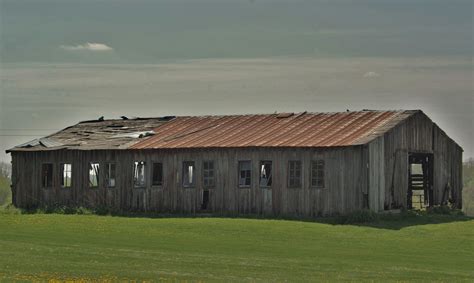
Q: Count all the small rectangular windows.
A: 12